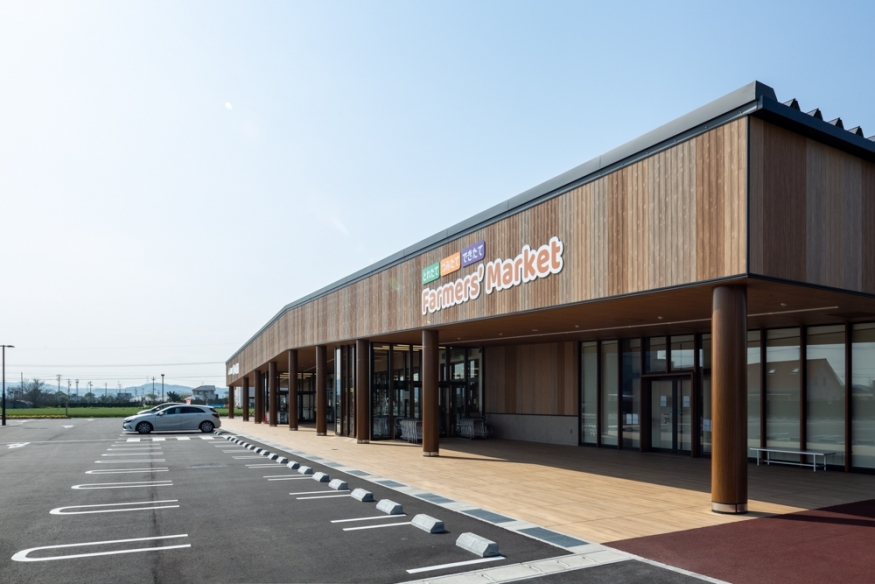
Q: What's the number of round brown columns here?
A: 9